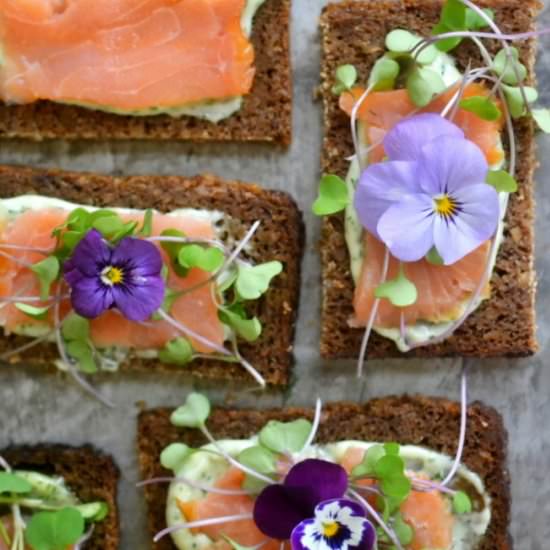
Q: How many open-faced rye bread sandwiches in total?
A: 5